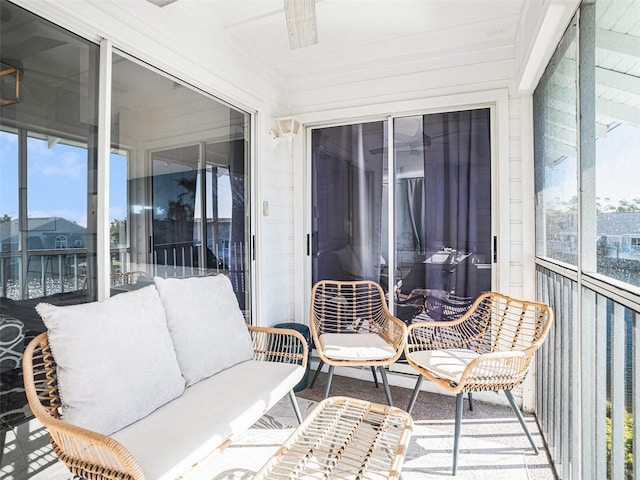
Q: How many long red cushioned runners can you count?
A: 0